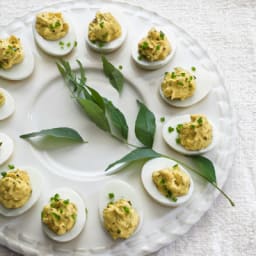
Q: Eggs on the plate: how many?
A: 12